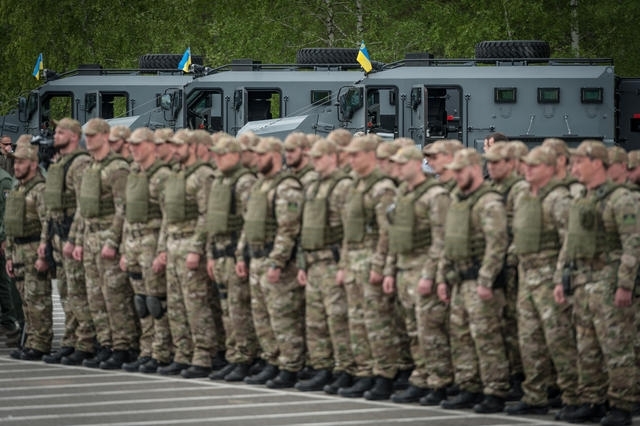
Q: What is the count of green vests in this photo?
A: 13